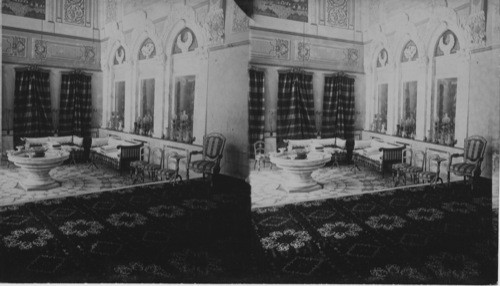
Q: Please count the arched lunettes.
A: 6